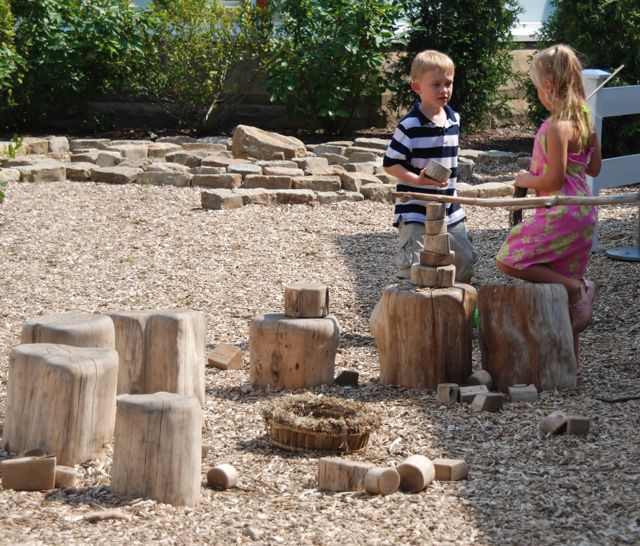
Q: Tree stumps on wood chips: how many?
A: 7